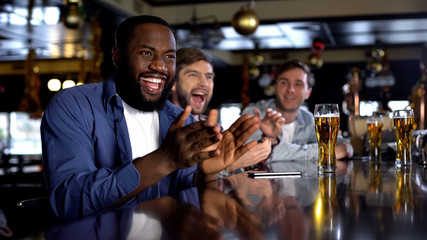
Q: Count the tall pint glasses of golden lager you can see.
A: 3